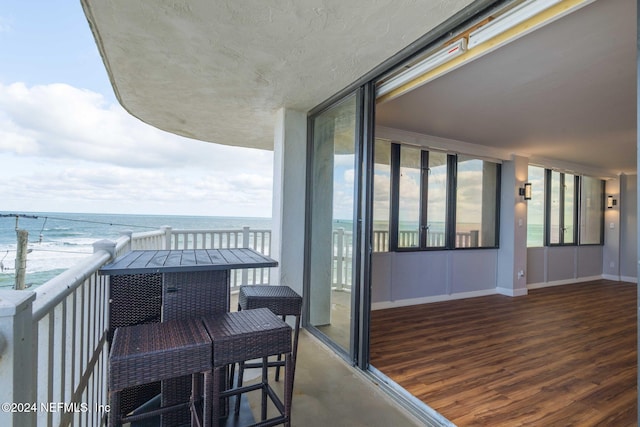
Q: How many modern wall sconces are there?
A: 2